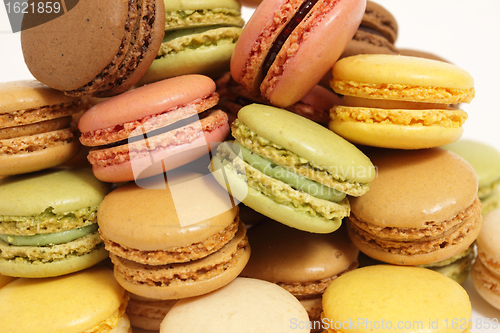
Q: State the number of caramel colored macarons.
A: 4